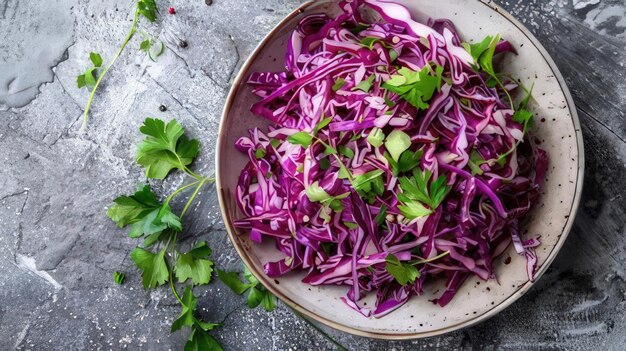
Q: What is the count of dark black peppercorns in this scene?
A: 3